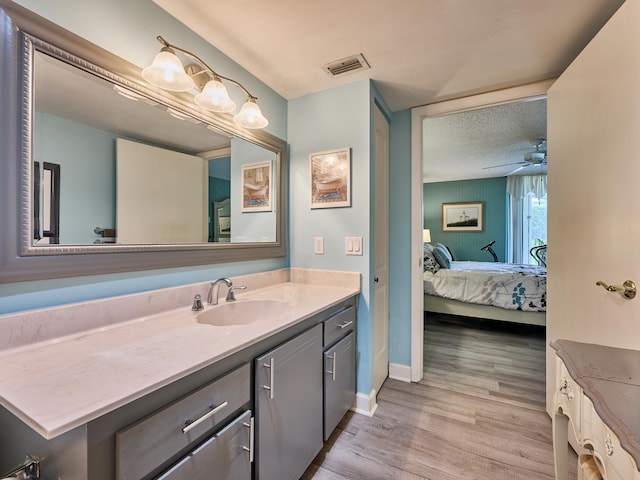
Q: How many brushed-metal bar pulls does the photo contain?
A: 5